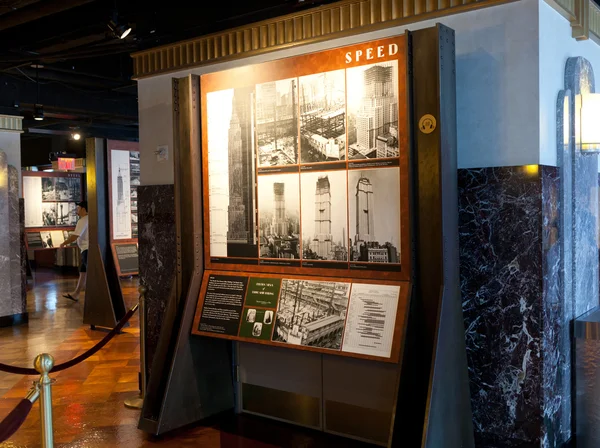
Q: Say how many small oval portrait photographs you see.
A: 3